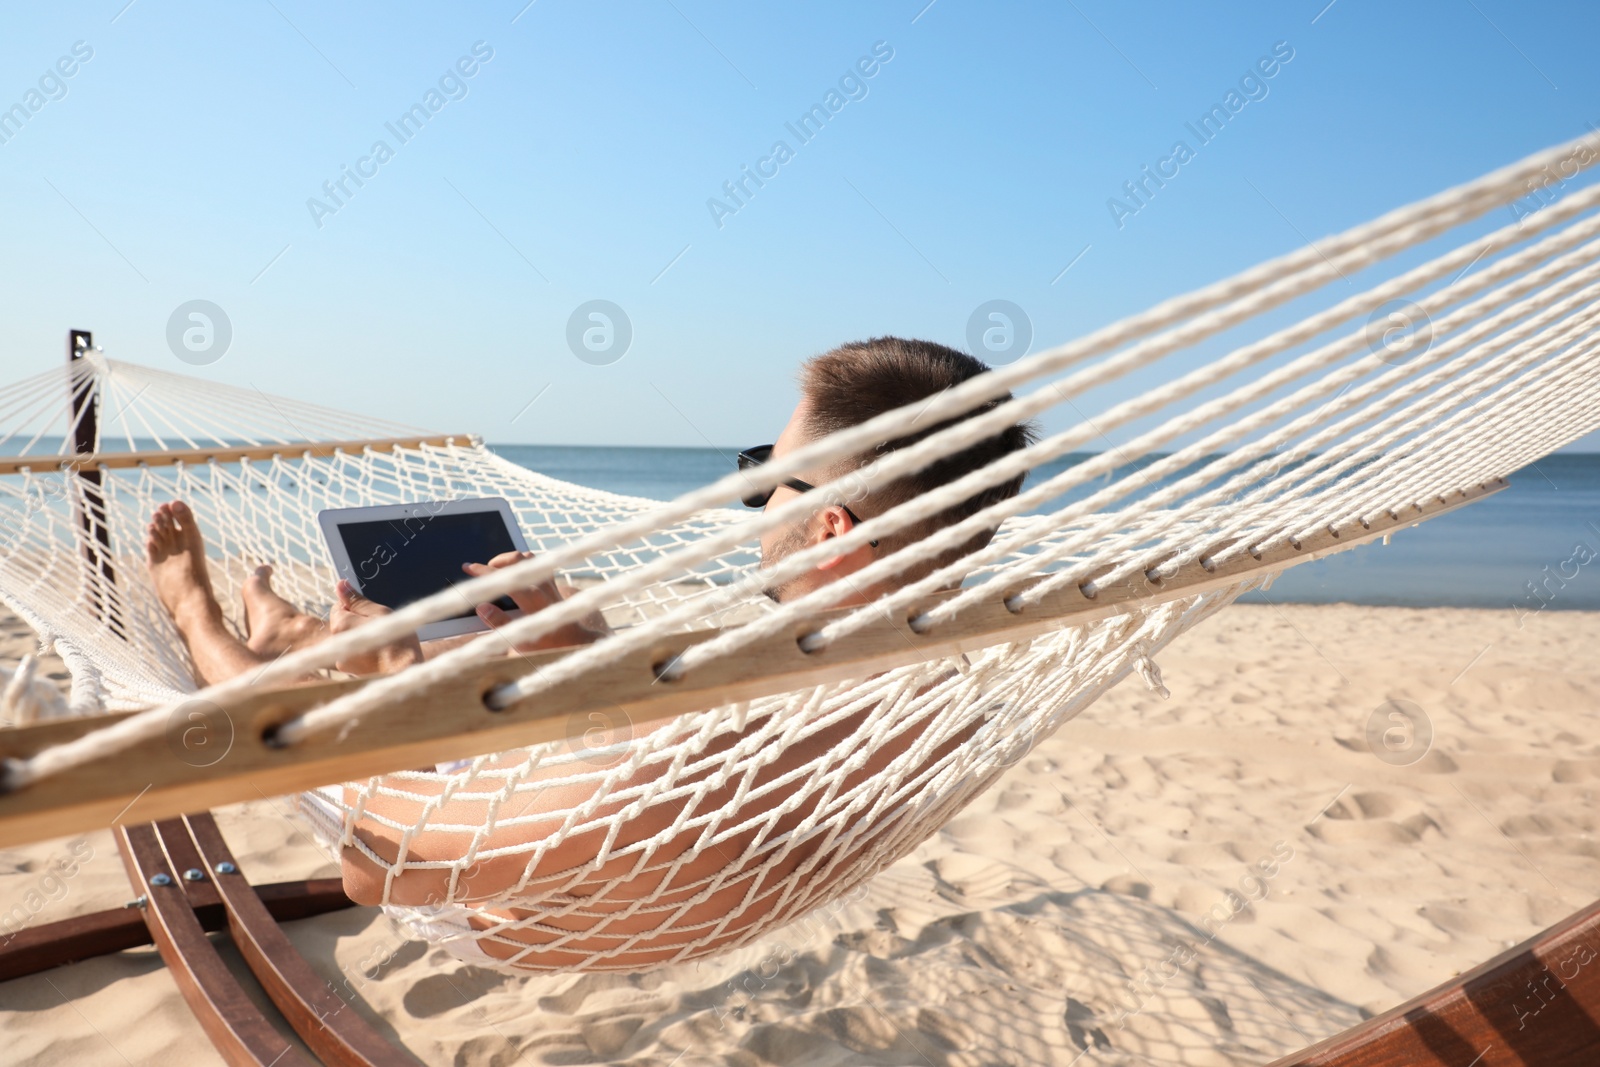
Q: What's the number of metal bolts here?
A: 4